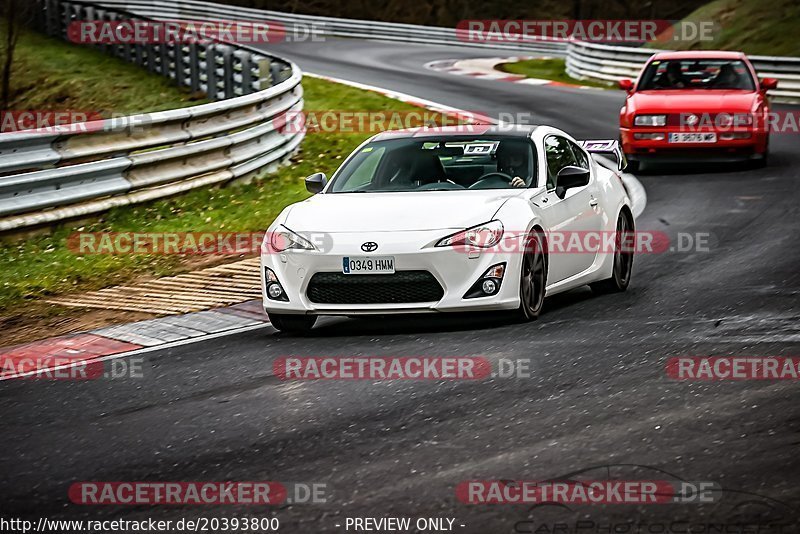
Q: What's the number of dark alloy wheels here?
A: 2